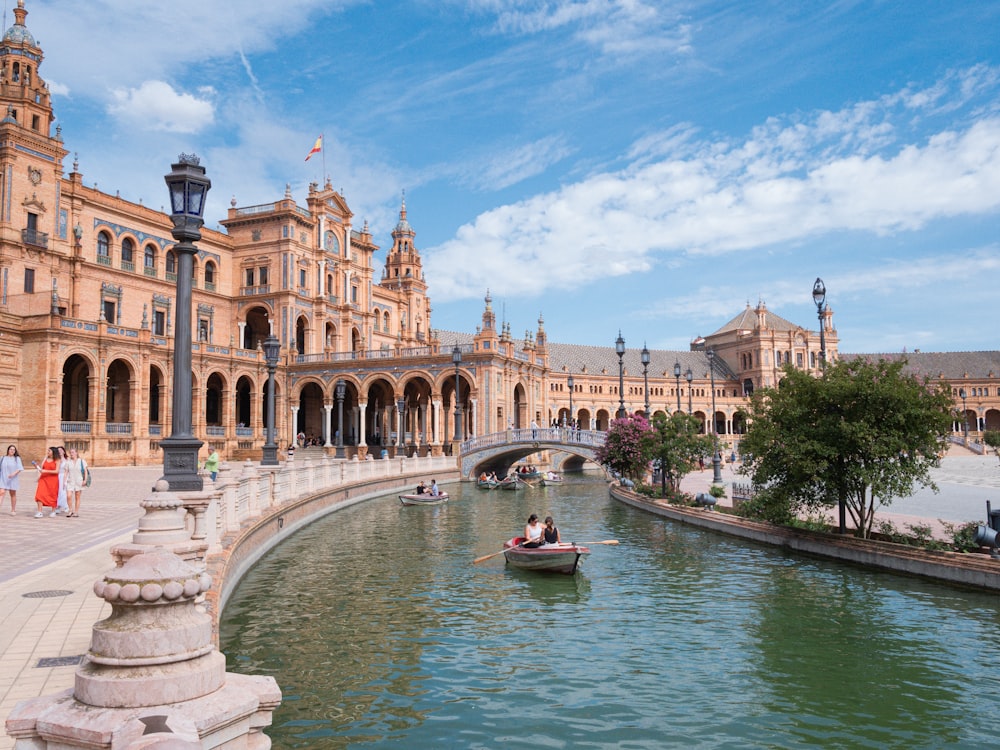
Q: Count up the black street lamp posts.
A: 13